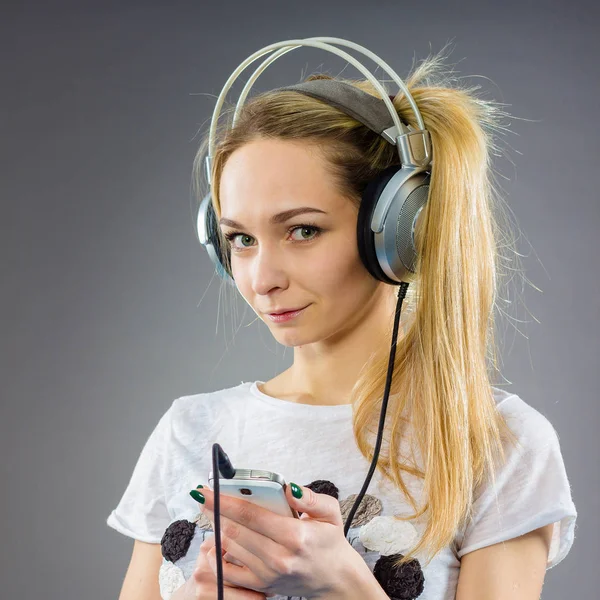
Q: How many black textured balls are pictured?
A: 3